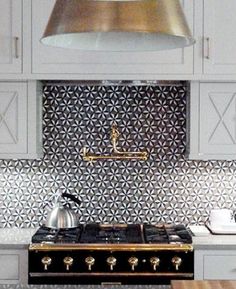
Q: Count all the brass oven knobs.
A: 7